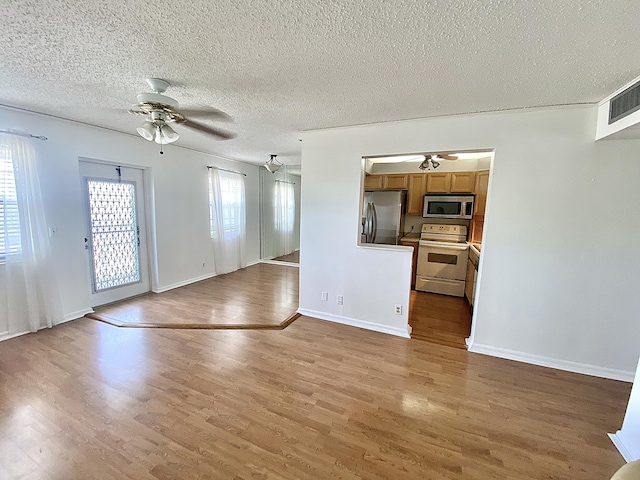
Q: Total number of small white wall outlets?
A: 3